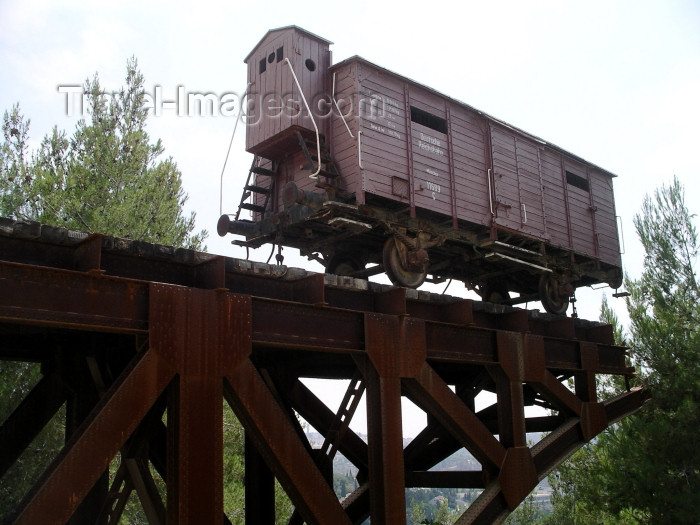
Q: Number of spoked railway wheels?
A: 0